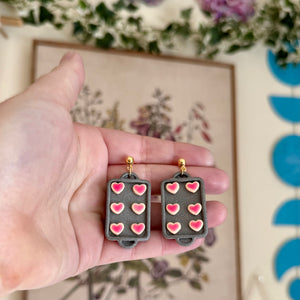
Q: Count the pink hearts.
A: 12